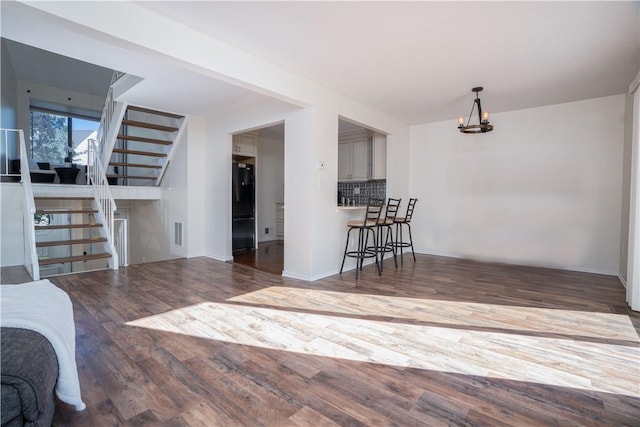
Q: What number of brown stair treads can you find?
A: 11